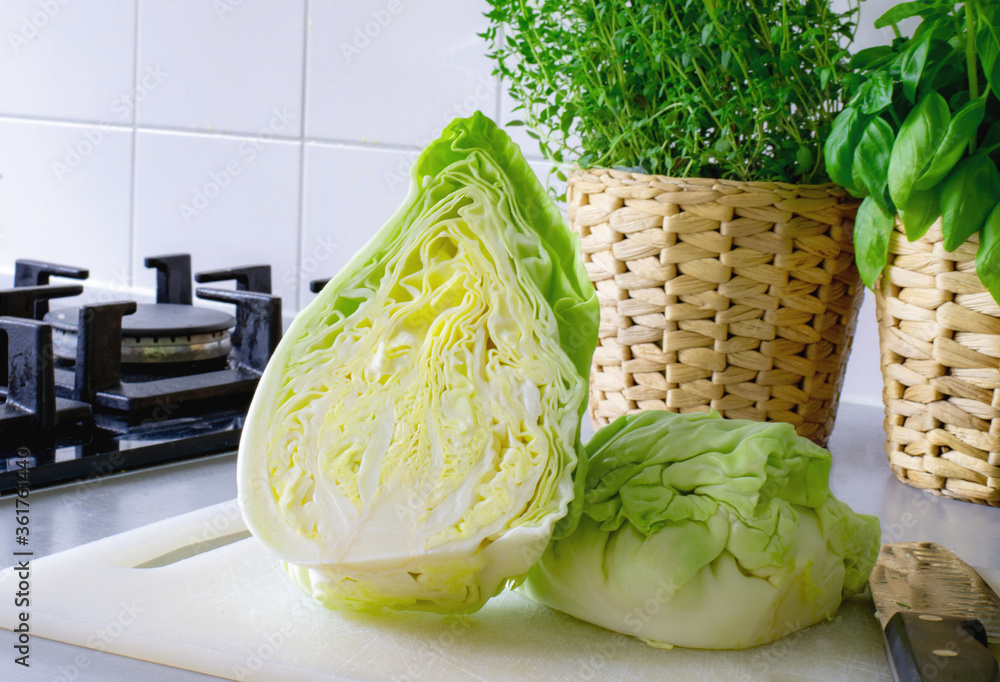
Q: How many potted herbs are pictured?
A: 2